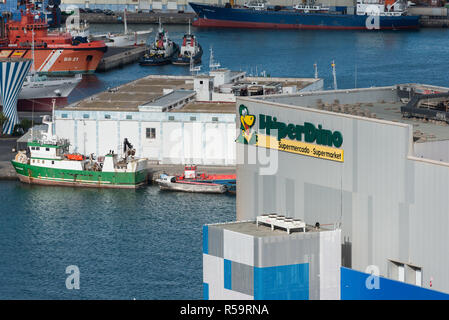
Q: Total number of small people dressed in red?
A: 0